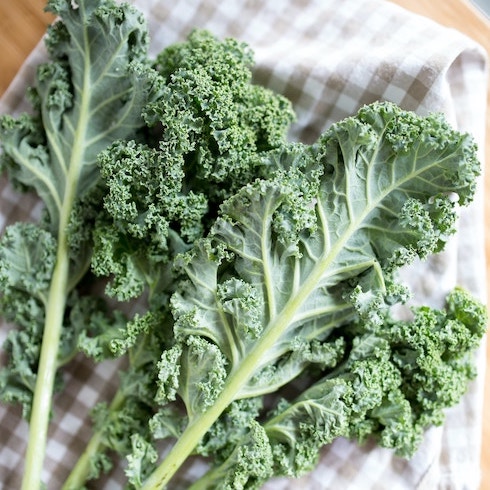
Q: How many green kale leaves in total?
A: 4